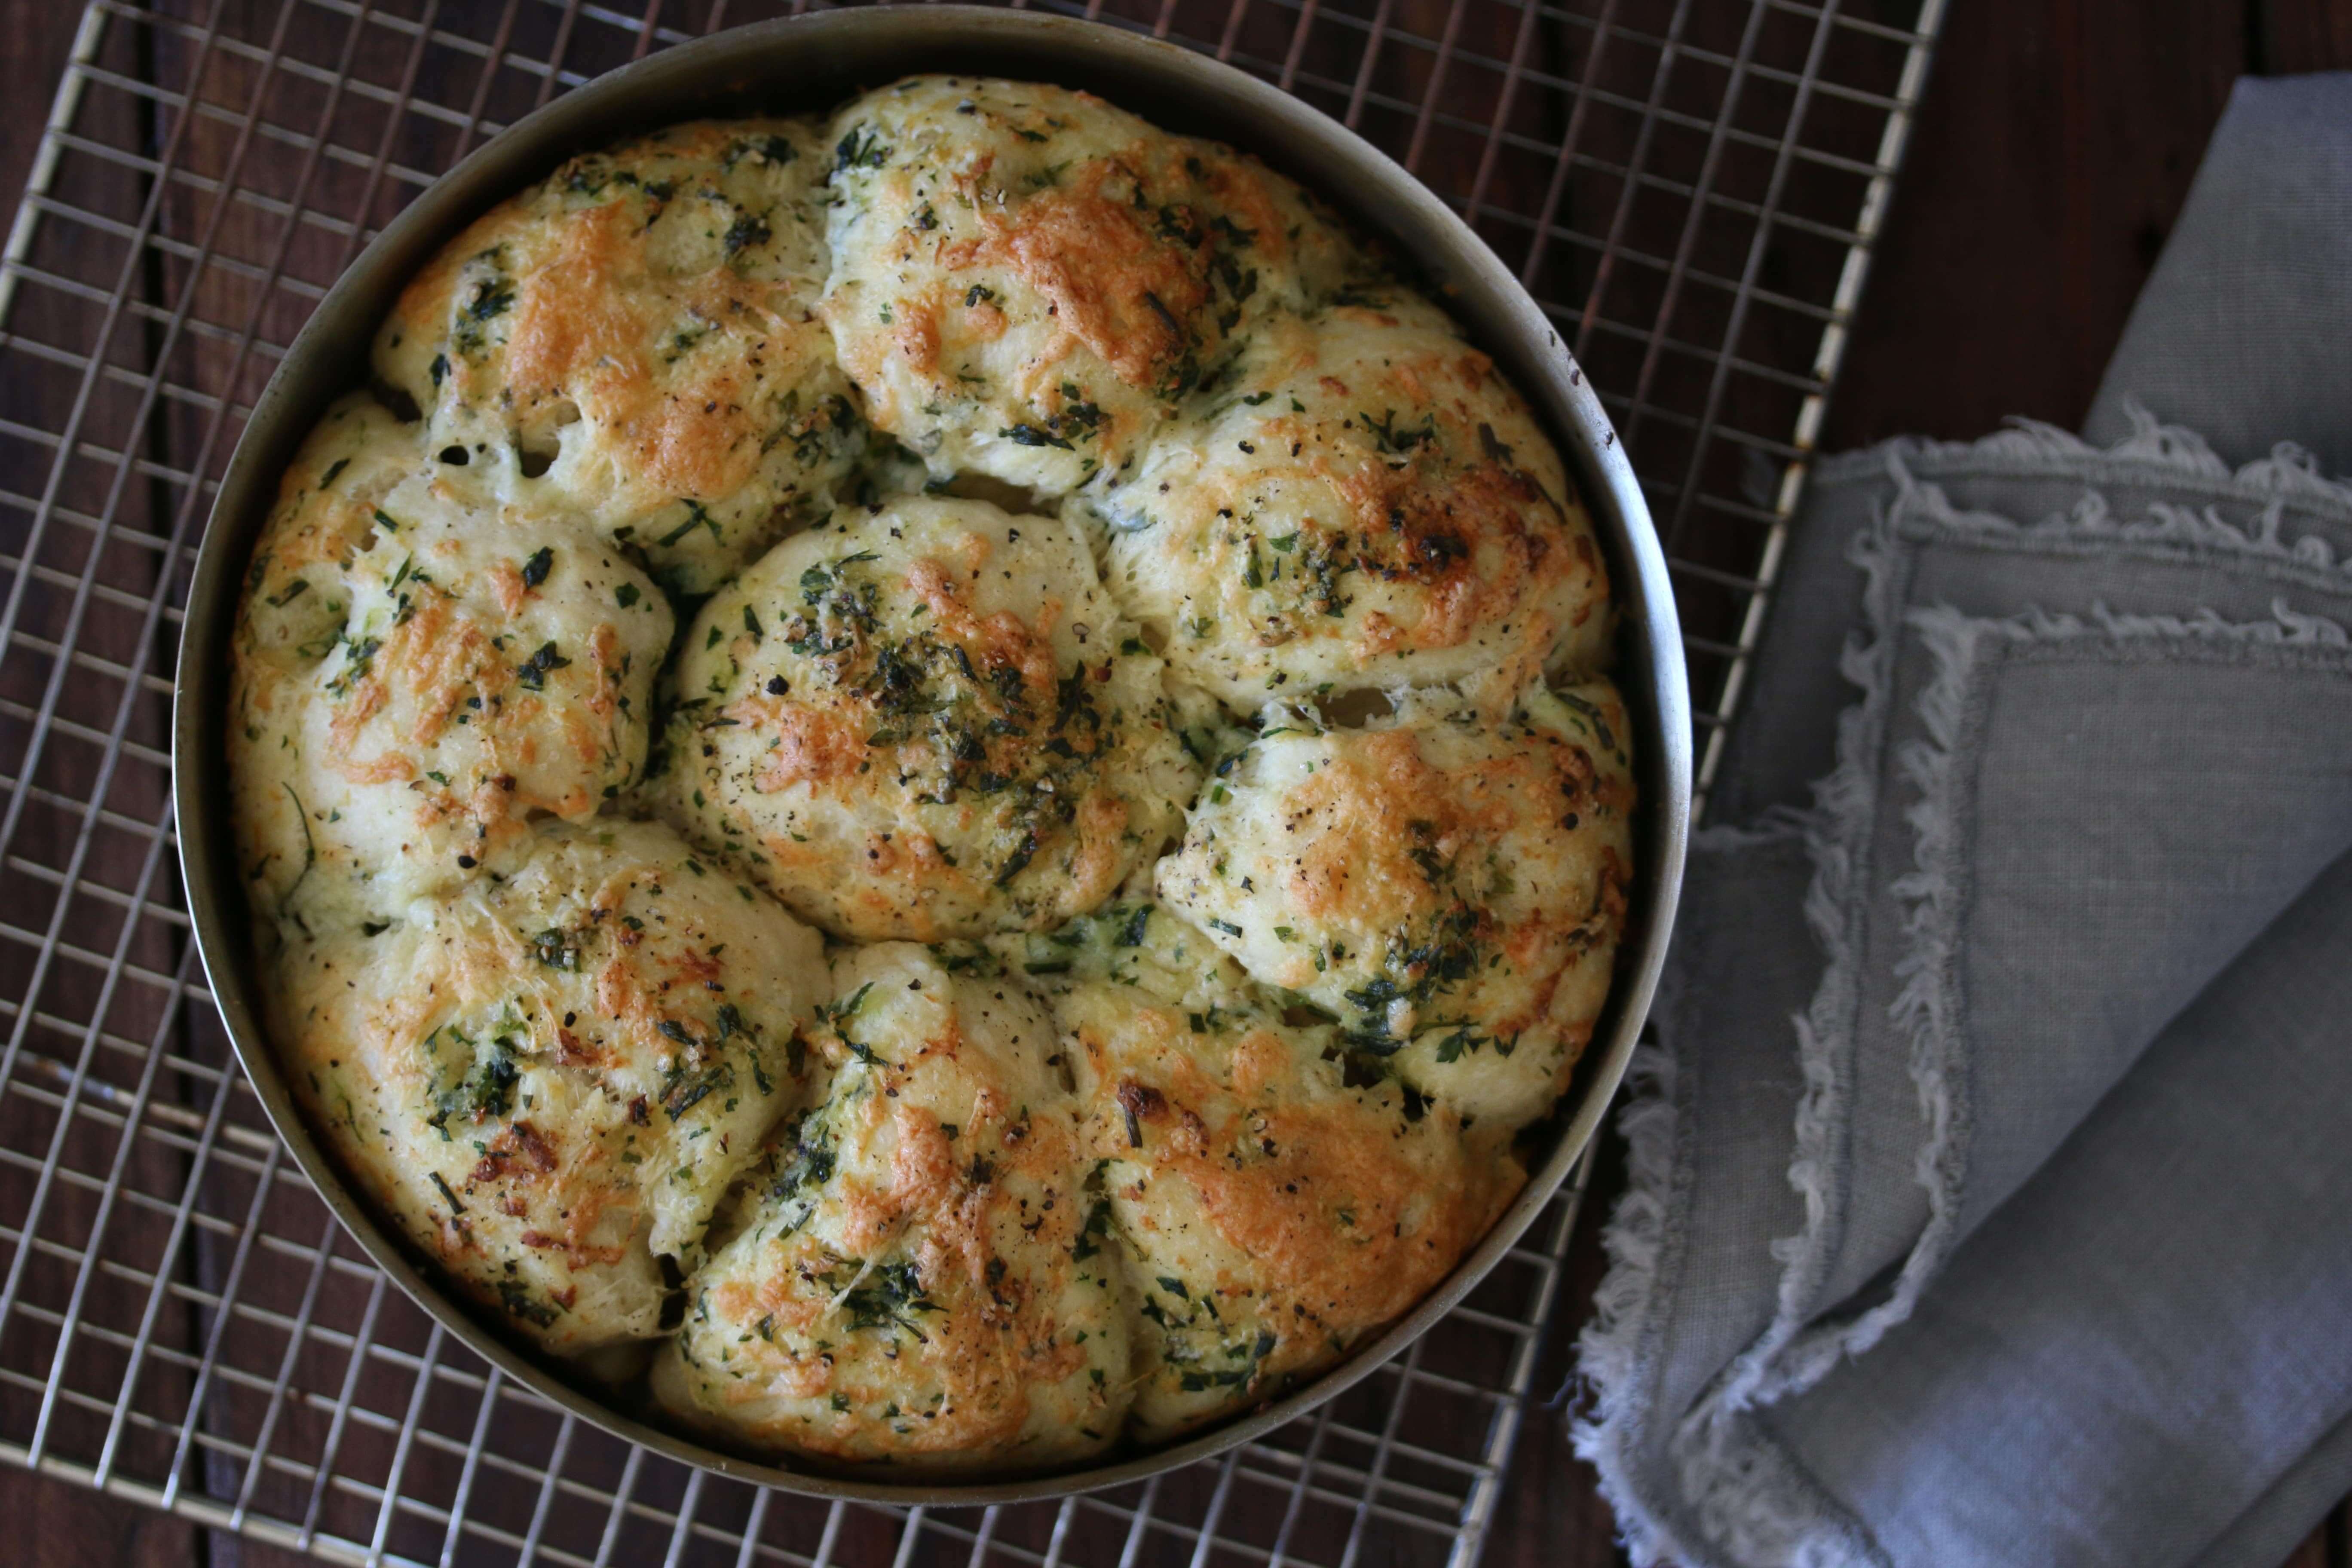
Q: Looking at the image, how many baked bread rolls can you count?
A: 9